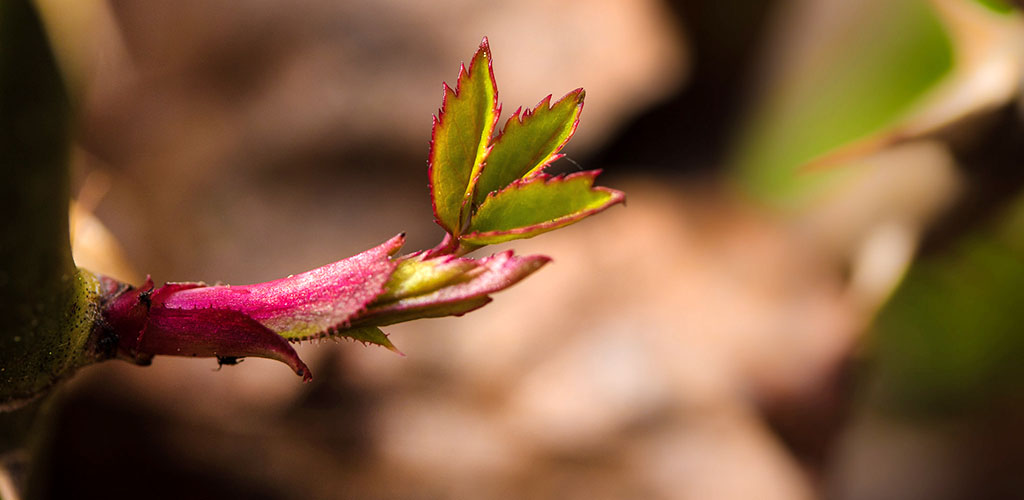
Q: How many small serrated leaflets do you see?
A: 3